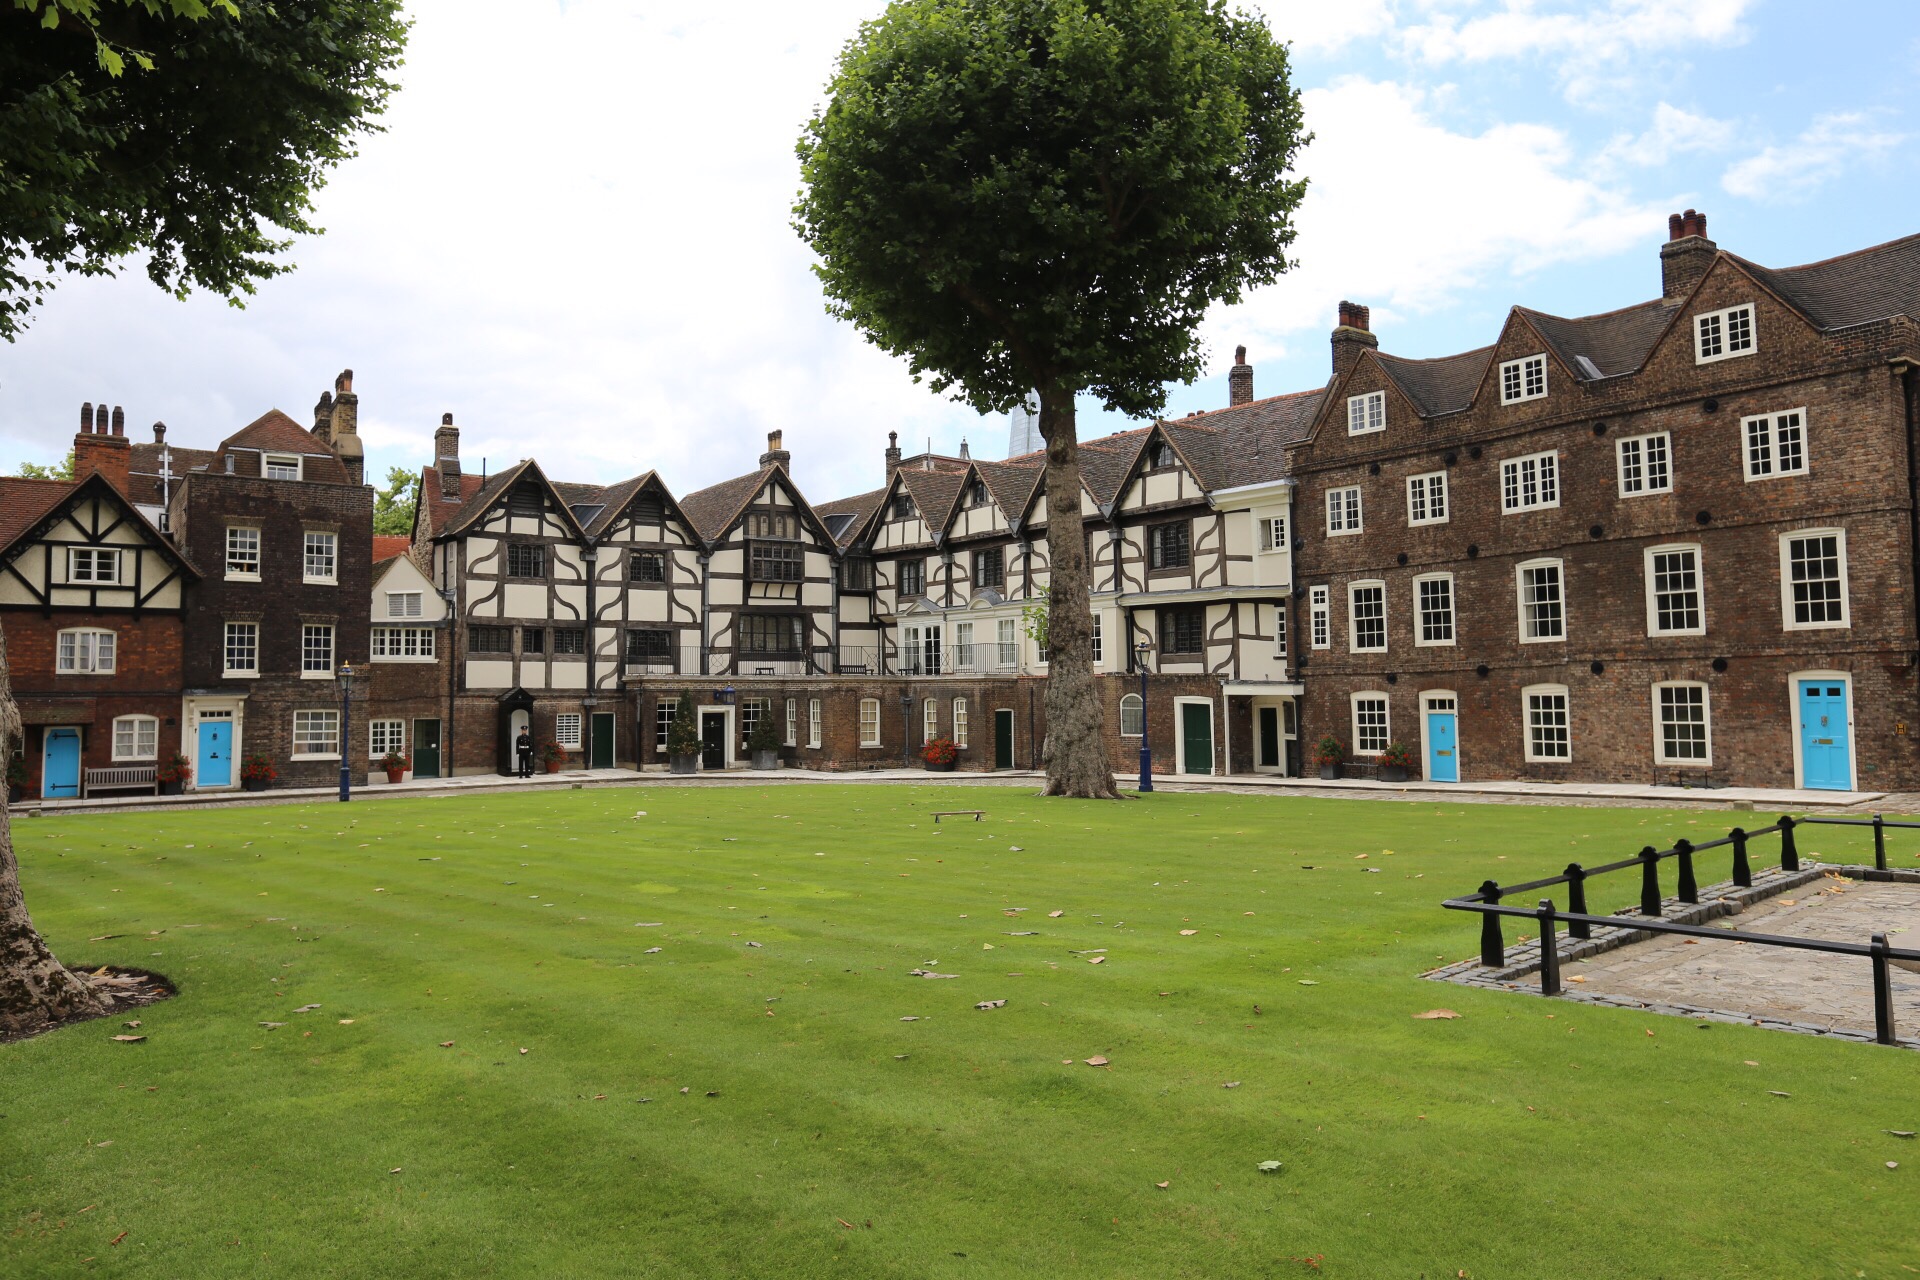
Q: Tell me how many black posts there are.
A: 9